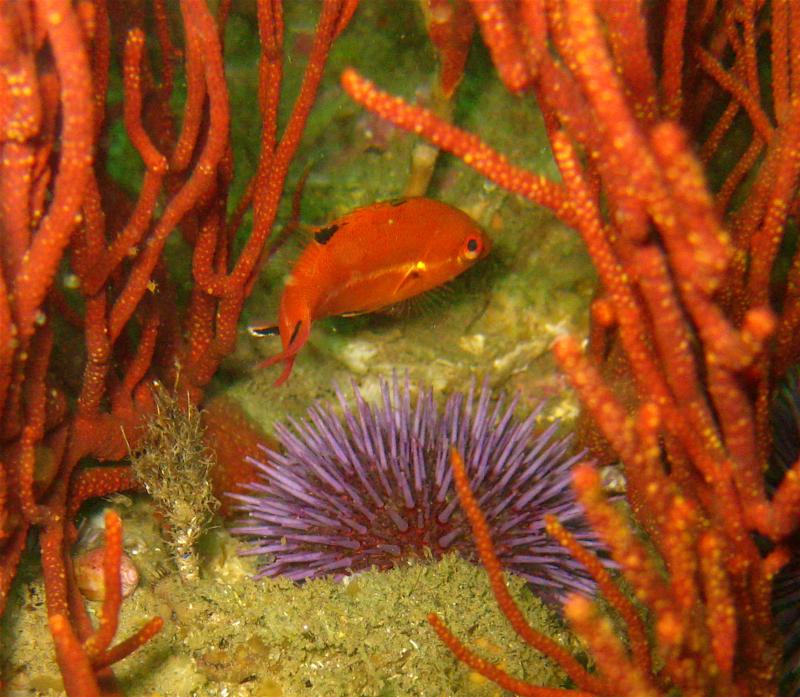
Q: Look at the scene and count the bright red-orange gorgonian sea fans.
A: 2